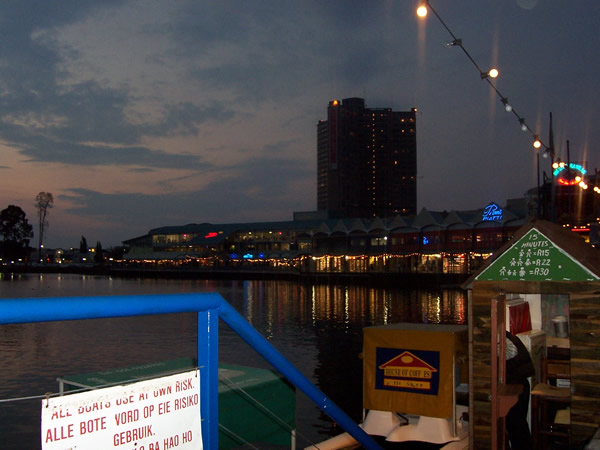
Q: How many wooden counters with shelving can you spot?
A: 1